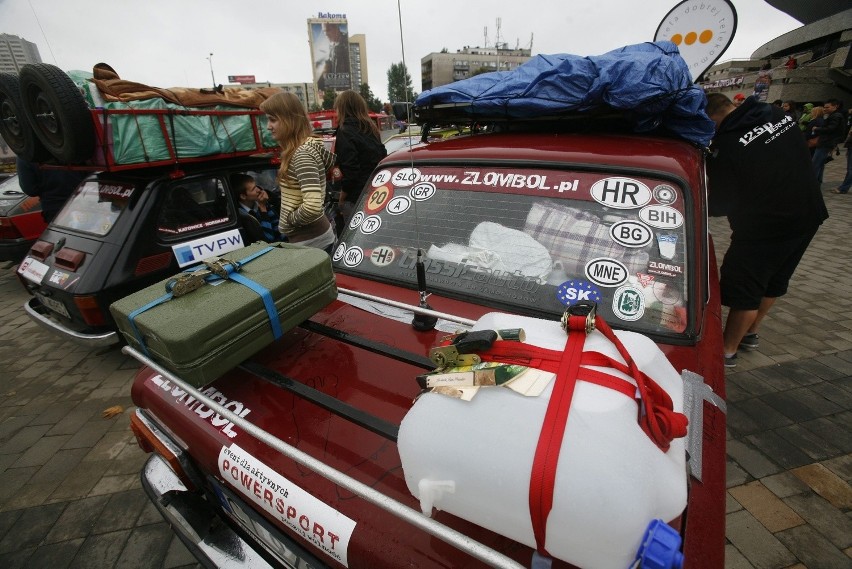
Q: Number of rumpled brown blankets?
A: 1